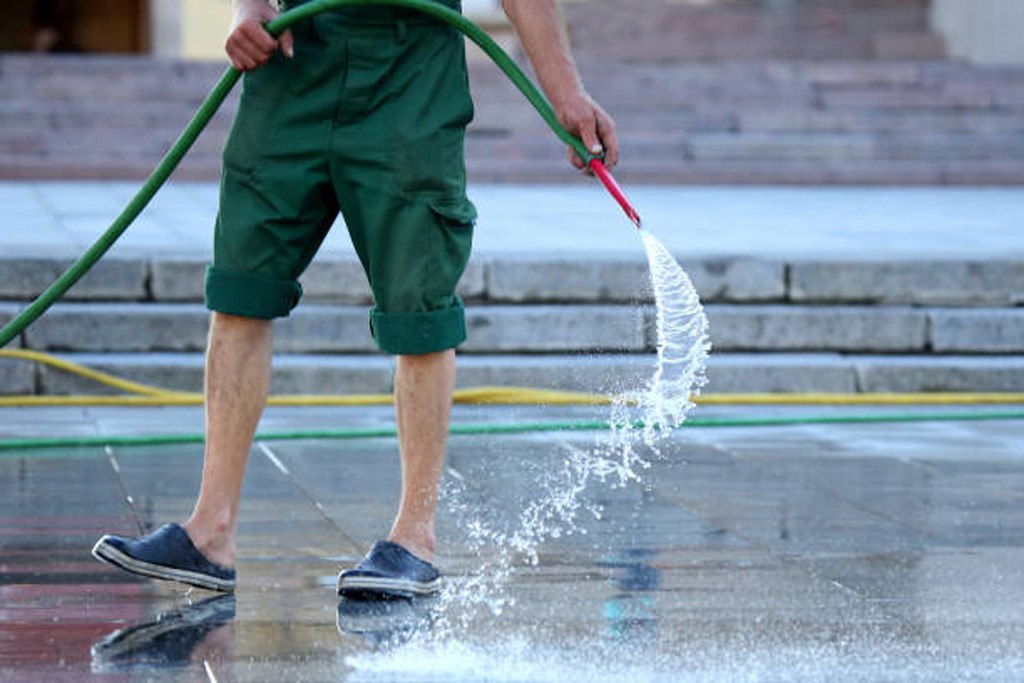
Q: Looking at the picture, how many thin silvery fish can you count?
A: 0